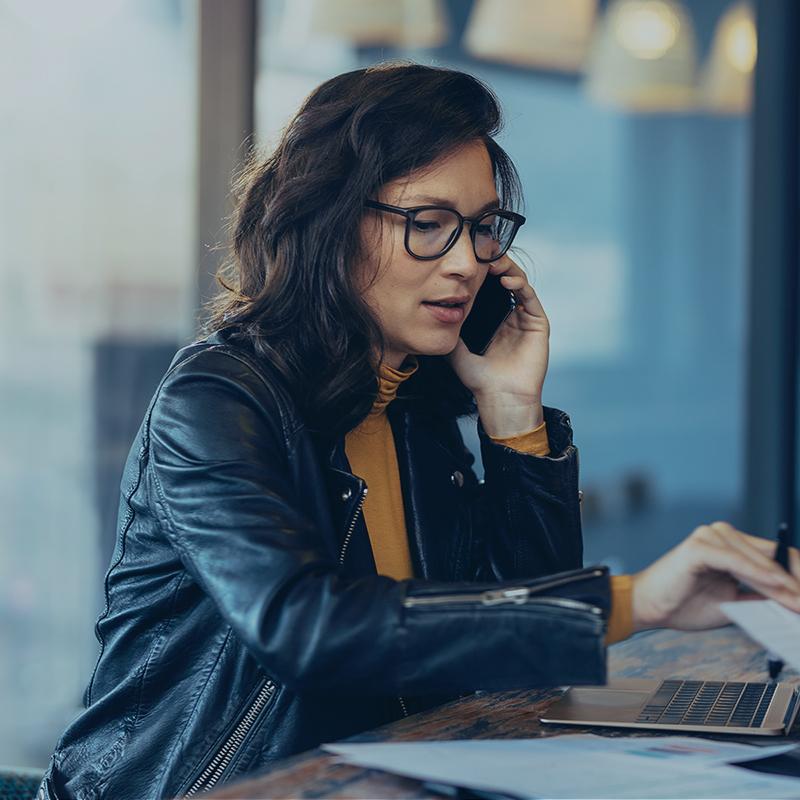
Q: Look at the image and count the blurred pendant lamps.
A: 4